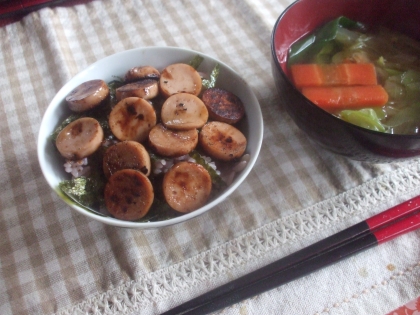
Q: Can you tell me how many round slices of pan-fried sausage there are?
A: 13